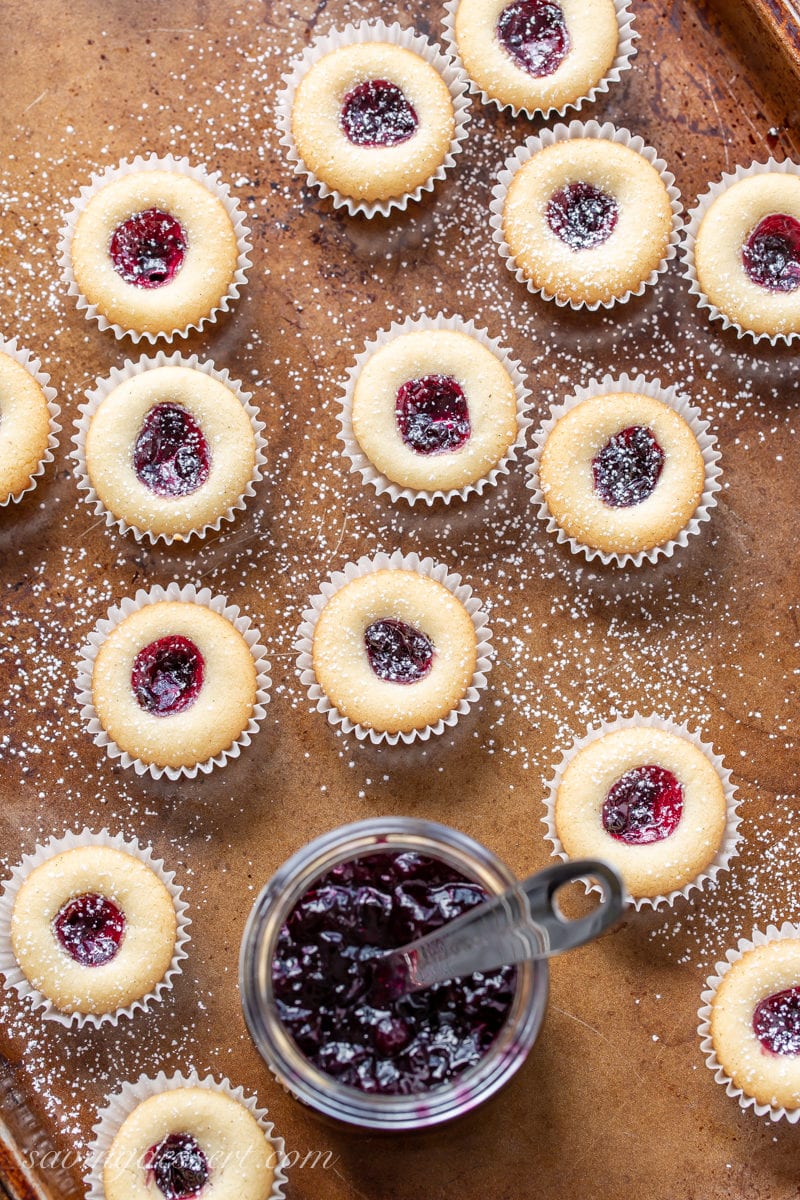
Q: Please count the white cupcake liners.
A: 15